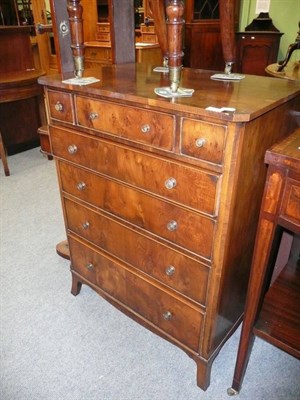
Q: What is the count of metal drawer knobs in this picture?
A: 12